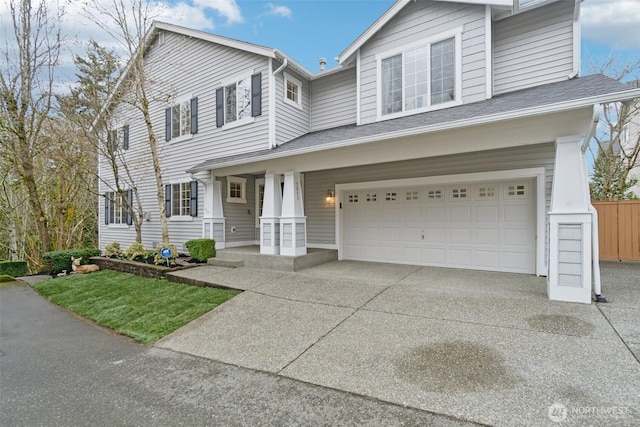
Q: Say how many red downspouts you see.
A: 0